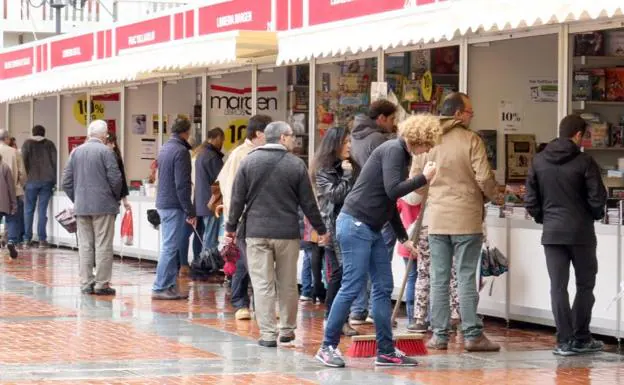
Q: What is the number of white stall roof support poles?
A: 12